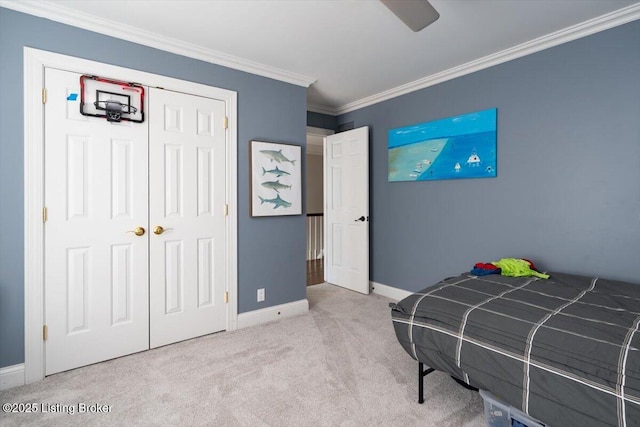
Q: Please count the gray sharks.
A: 2